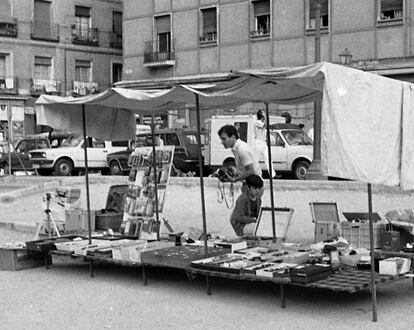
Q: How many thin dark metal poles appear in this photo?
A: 5